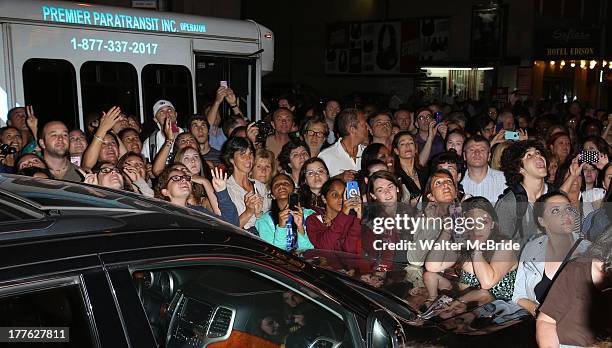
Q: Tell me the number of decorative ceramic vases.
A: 0